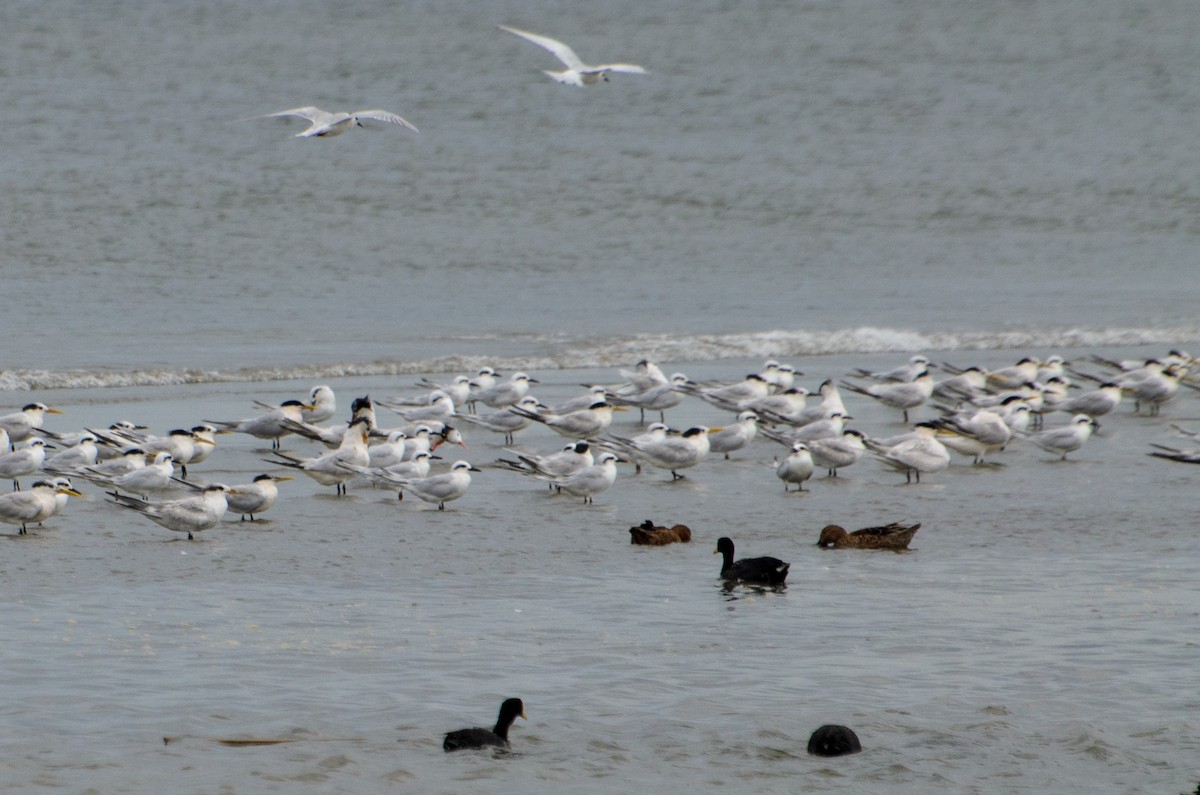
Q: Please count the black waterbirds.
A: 3